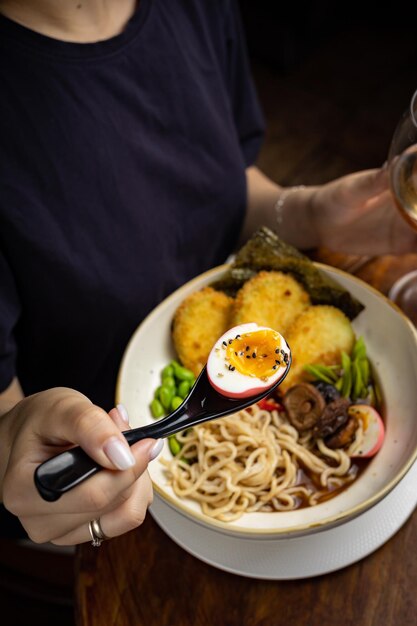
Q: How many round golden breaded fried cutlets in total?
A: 3